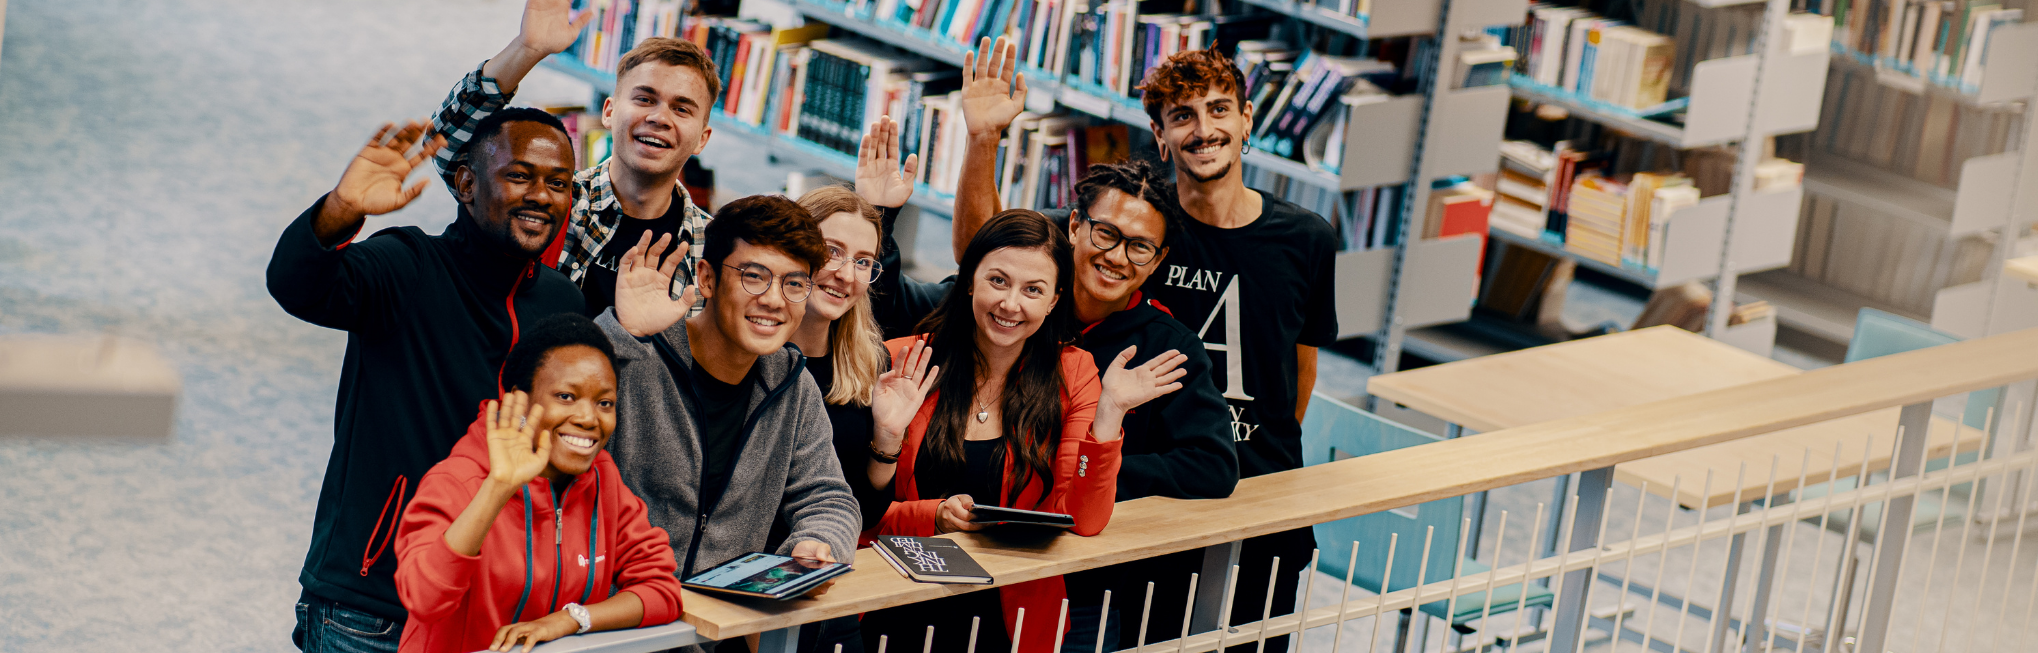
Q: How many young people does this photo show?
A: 8